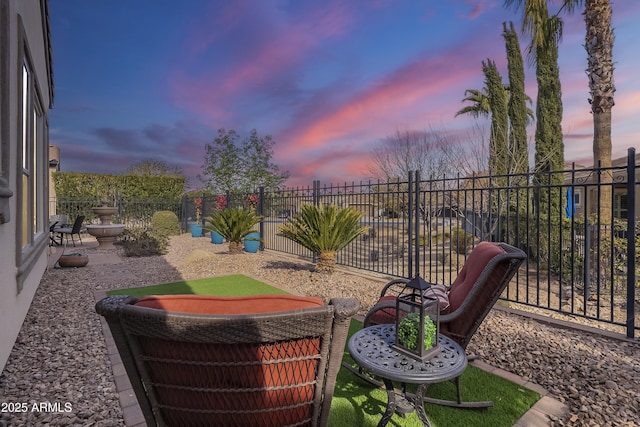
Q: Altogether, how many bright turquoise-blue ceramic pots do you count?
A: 3